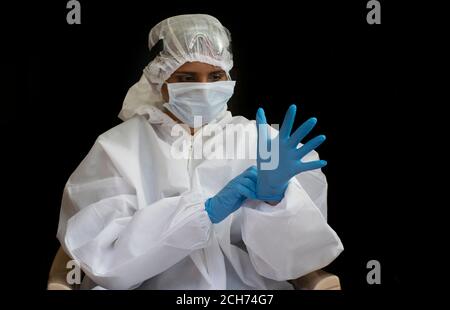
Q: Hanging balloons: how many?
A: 0